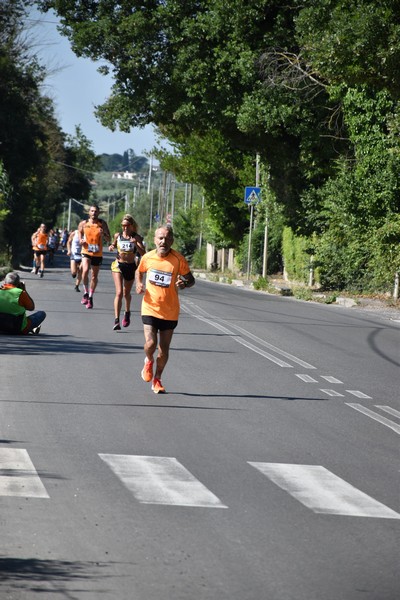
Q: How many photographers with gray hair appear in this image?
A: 1